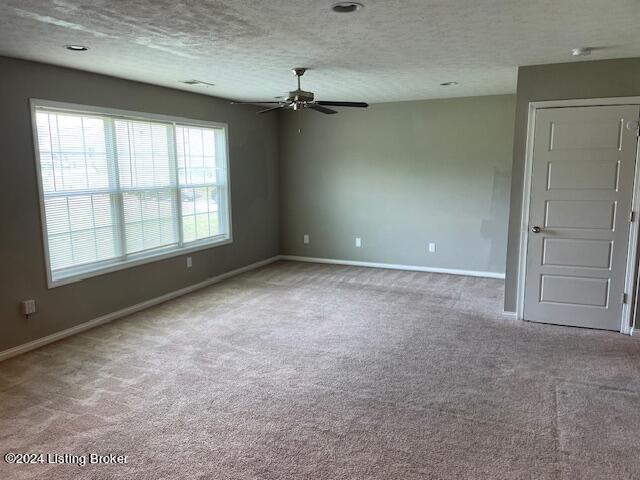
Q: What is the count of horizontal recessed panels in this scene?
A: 5